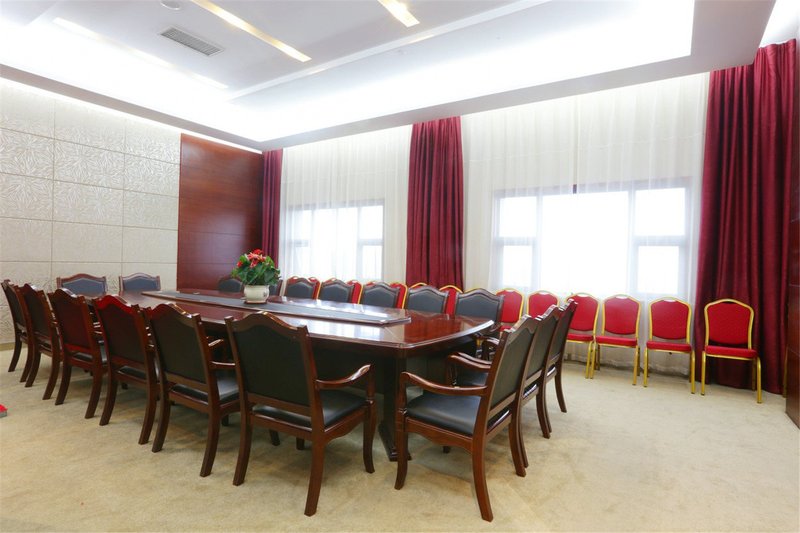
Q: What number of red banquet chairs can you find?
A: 15